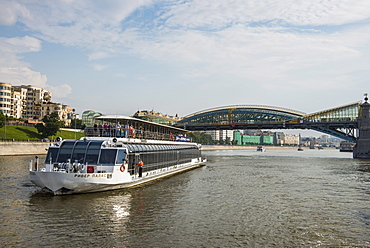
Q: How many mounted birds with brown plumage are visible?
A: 0